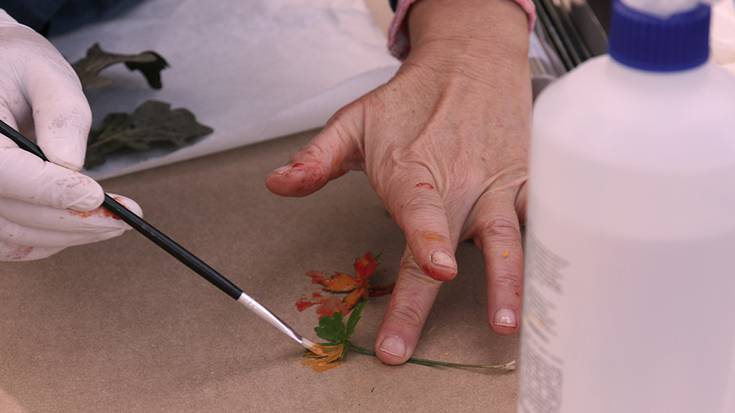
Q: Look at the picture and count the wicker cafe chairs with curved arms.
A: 0